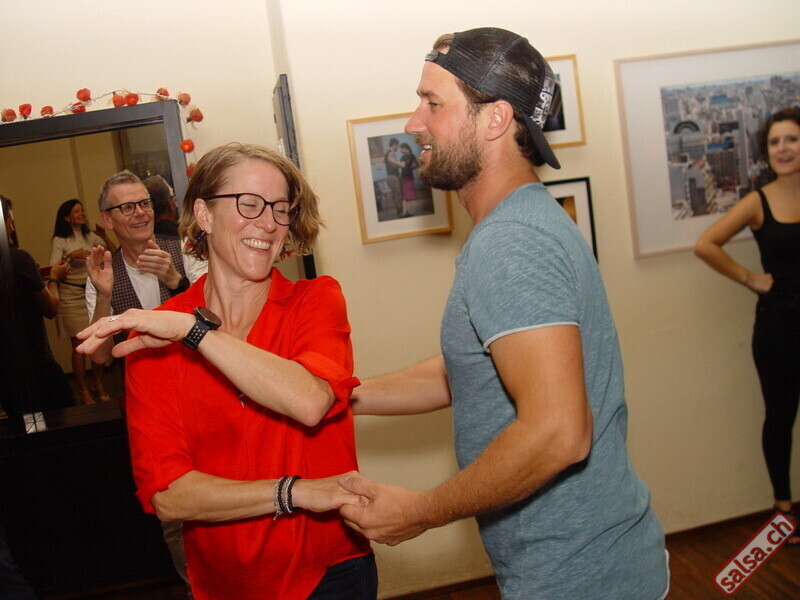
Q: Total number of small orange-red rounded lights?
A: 12